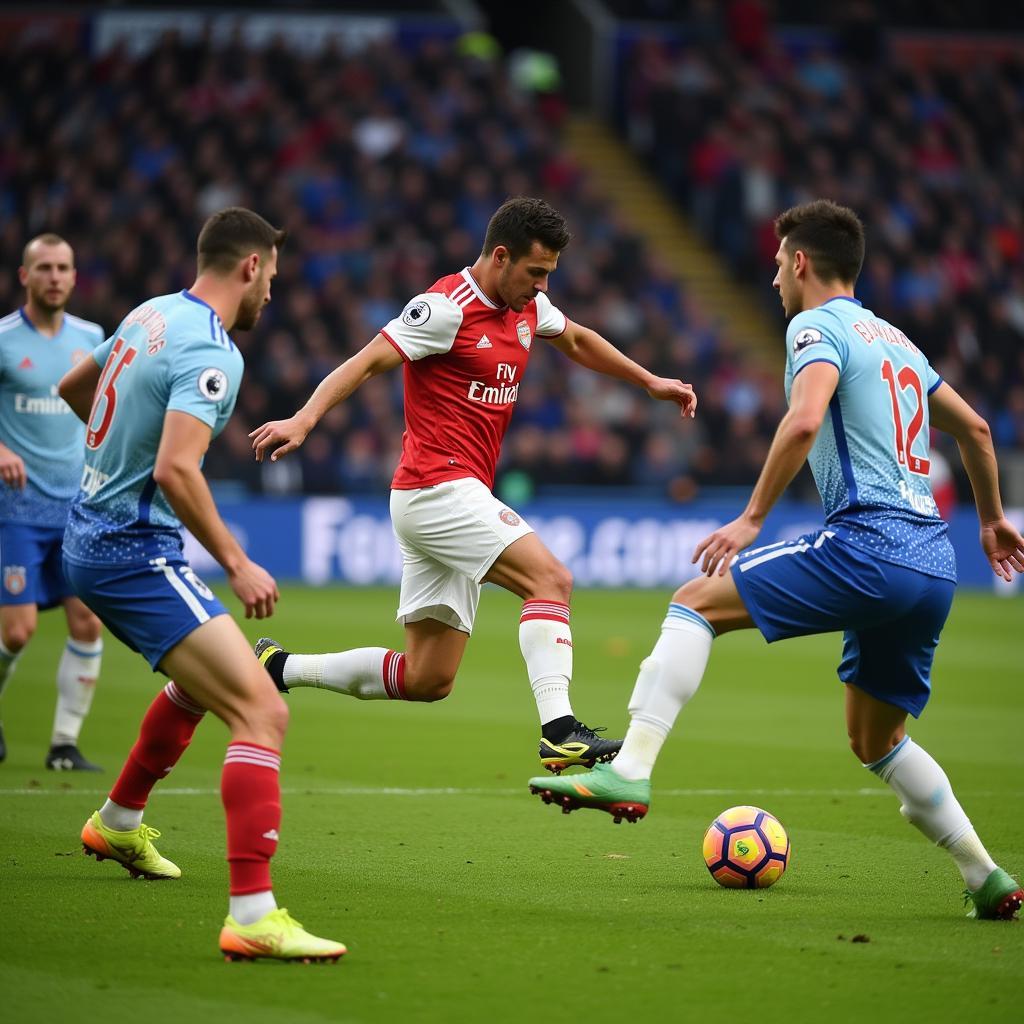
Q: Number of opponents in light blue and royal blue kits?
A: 3